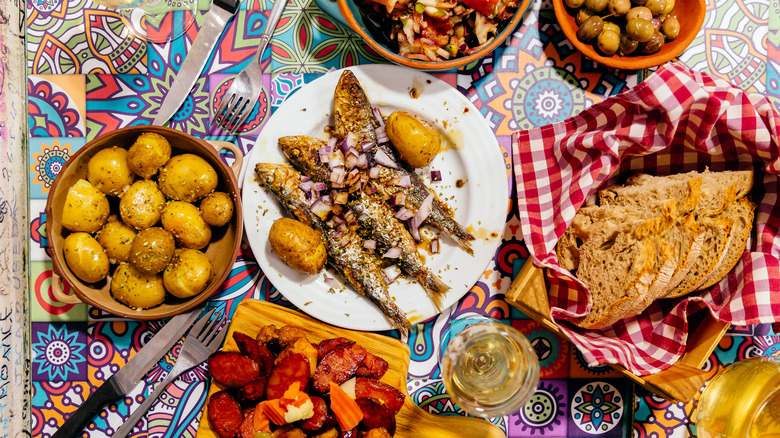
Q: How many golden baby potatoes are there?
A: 14